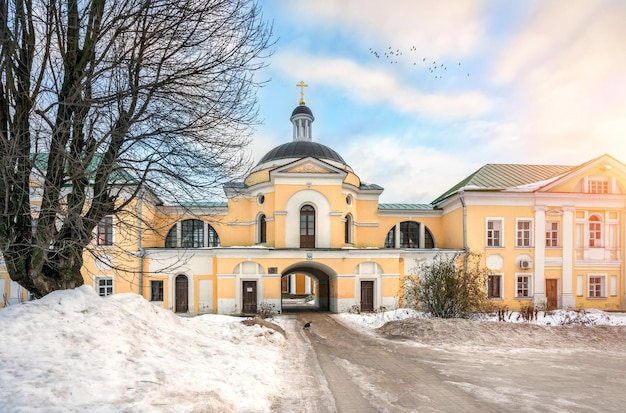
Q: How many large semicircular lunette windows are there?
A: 2